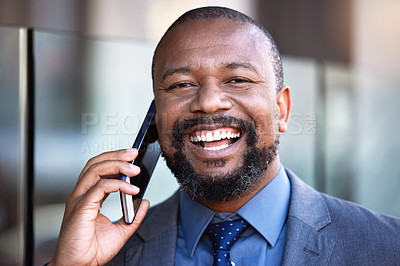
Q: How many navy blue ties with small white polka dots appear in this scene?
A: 1